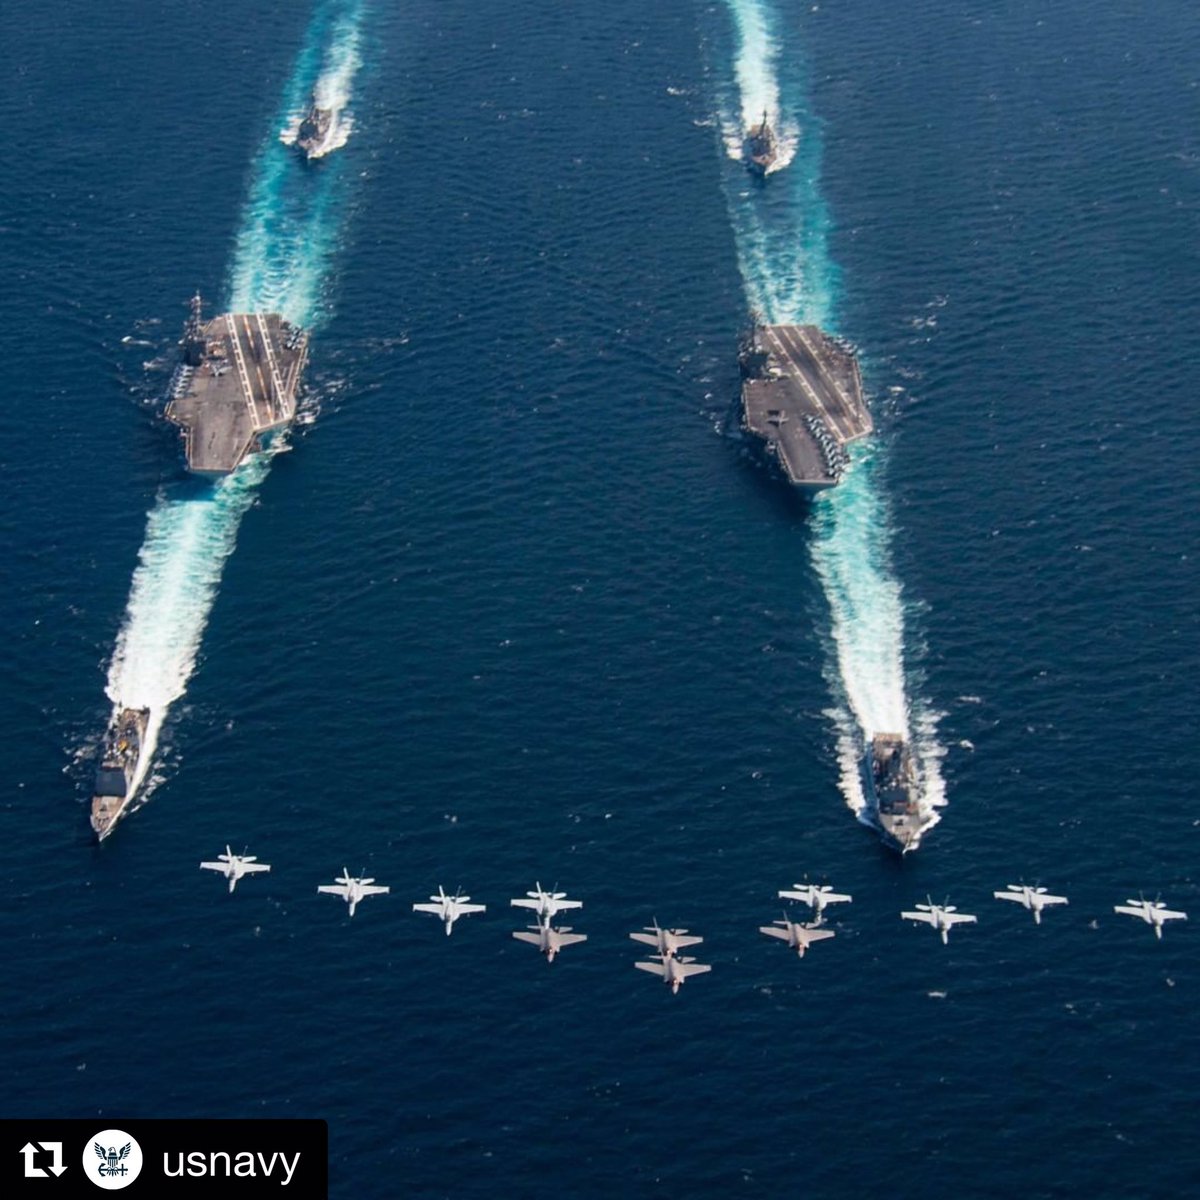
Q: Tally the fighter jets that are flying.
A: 12